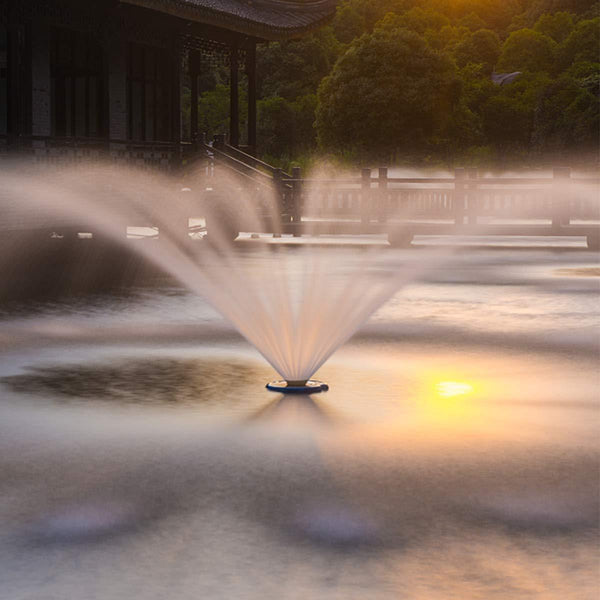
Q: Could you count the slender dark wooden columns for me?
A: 3